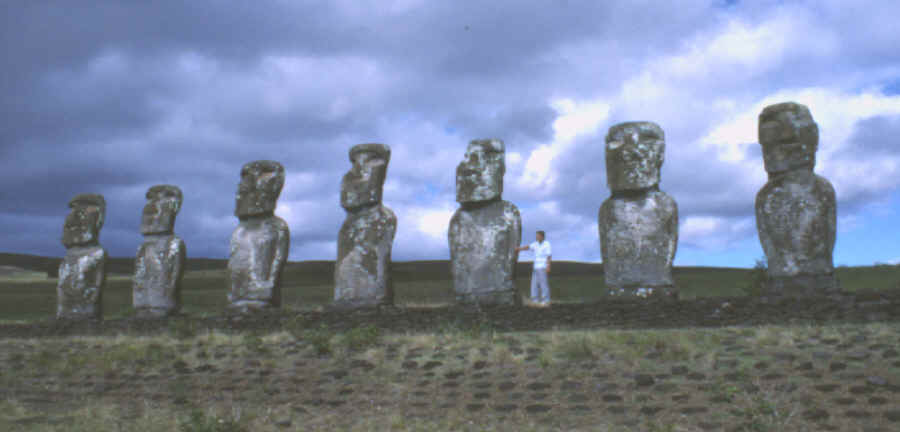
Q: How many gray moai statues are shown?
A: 7